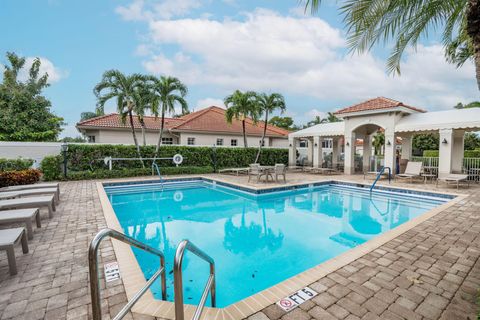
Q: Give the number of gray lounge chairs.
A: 5